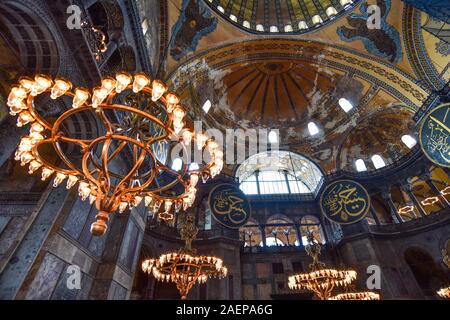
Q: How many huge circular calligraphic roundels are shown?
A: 3